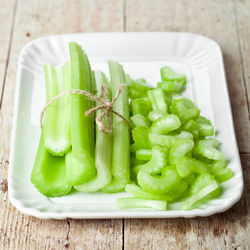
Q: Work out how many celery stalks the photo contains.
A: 5